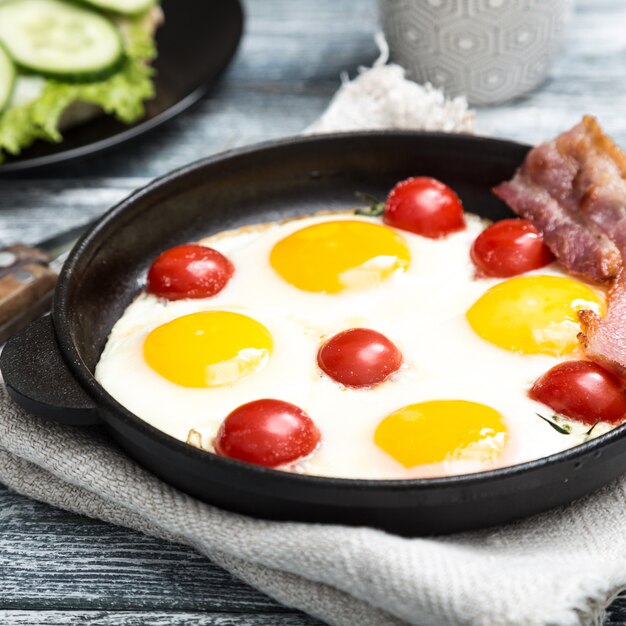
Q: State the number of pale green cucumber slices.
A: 3